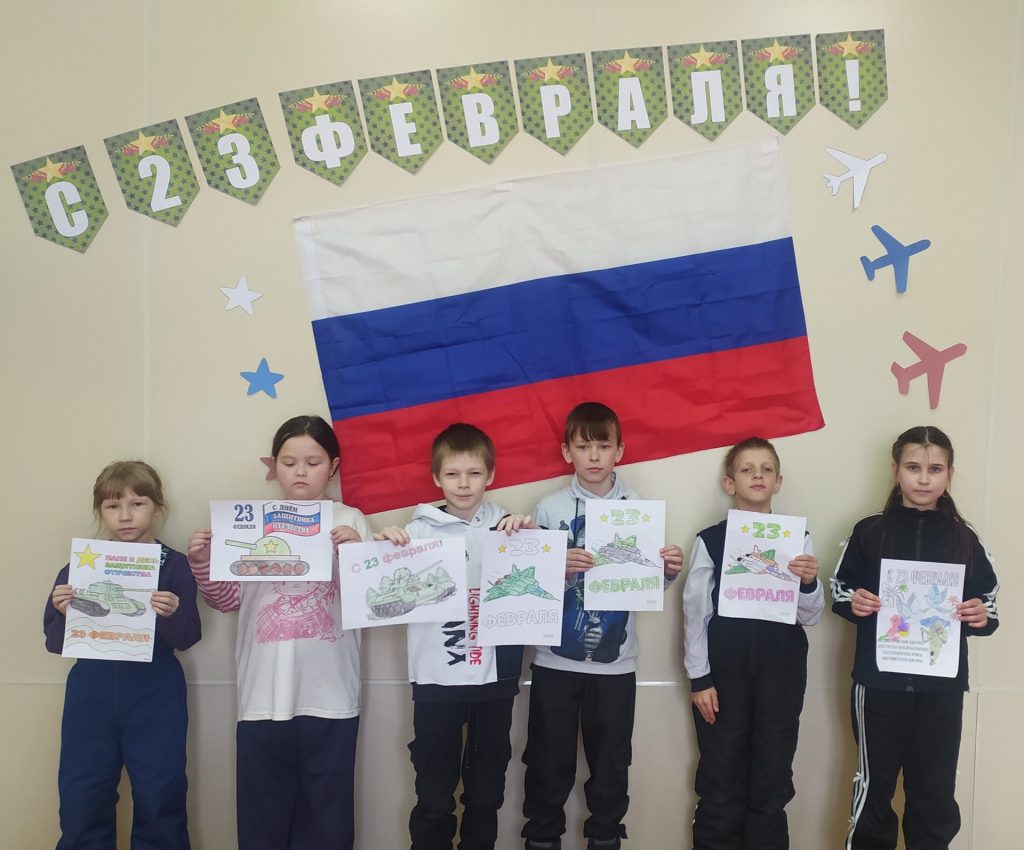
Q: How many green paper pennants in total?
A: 11